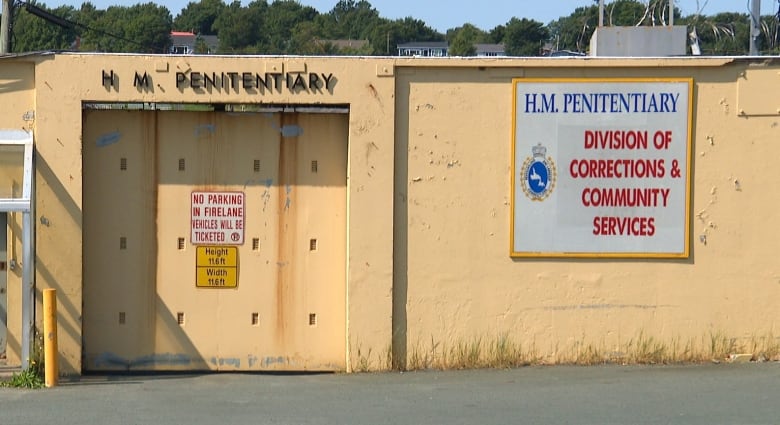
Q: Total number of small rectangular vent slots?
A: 12